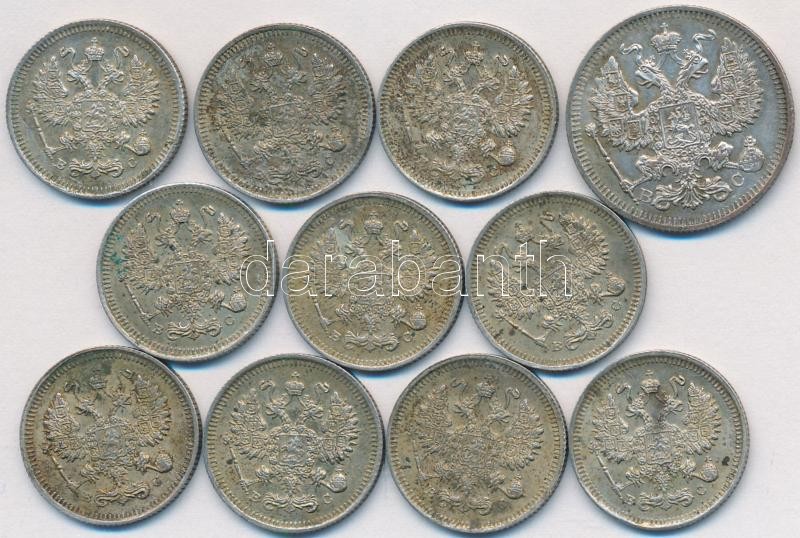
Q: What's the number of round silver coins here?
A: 11